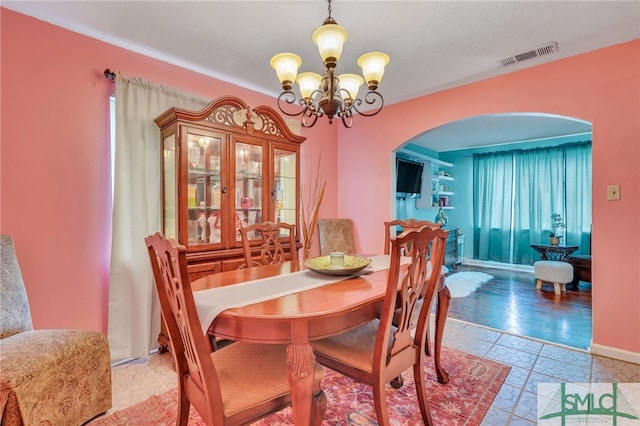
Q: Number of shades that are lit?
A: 5